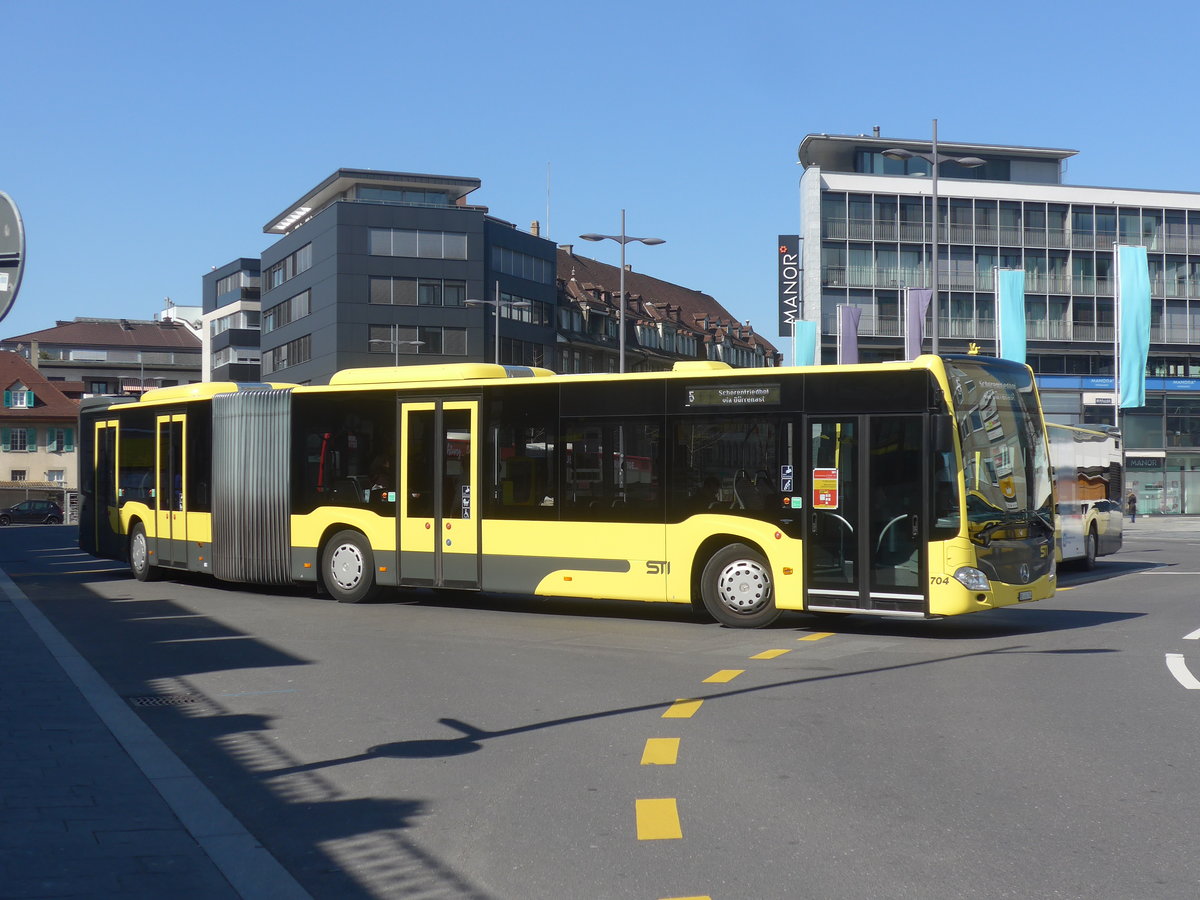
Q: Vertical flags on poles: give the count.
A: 5